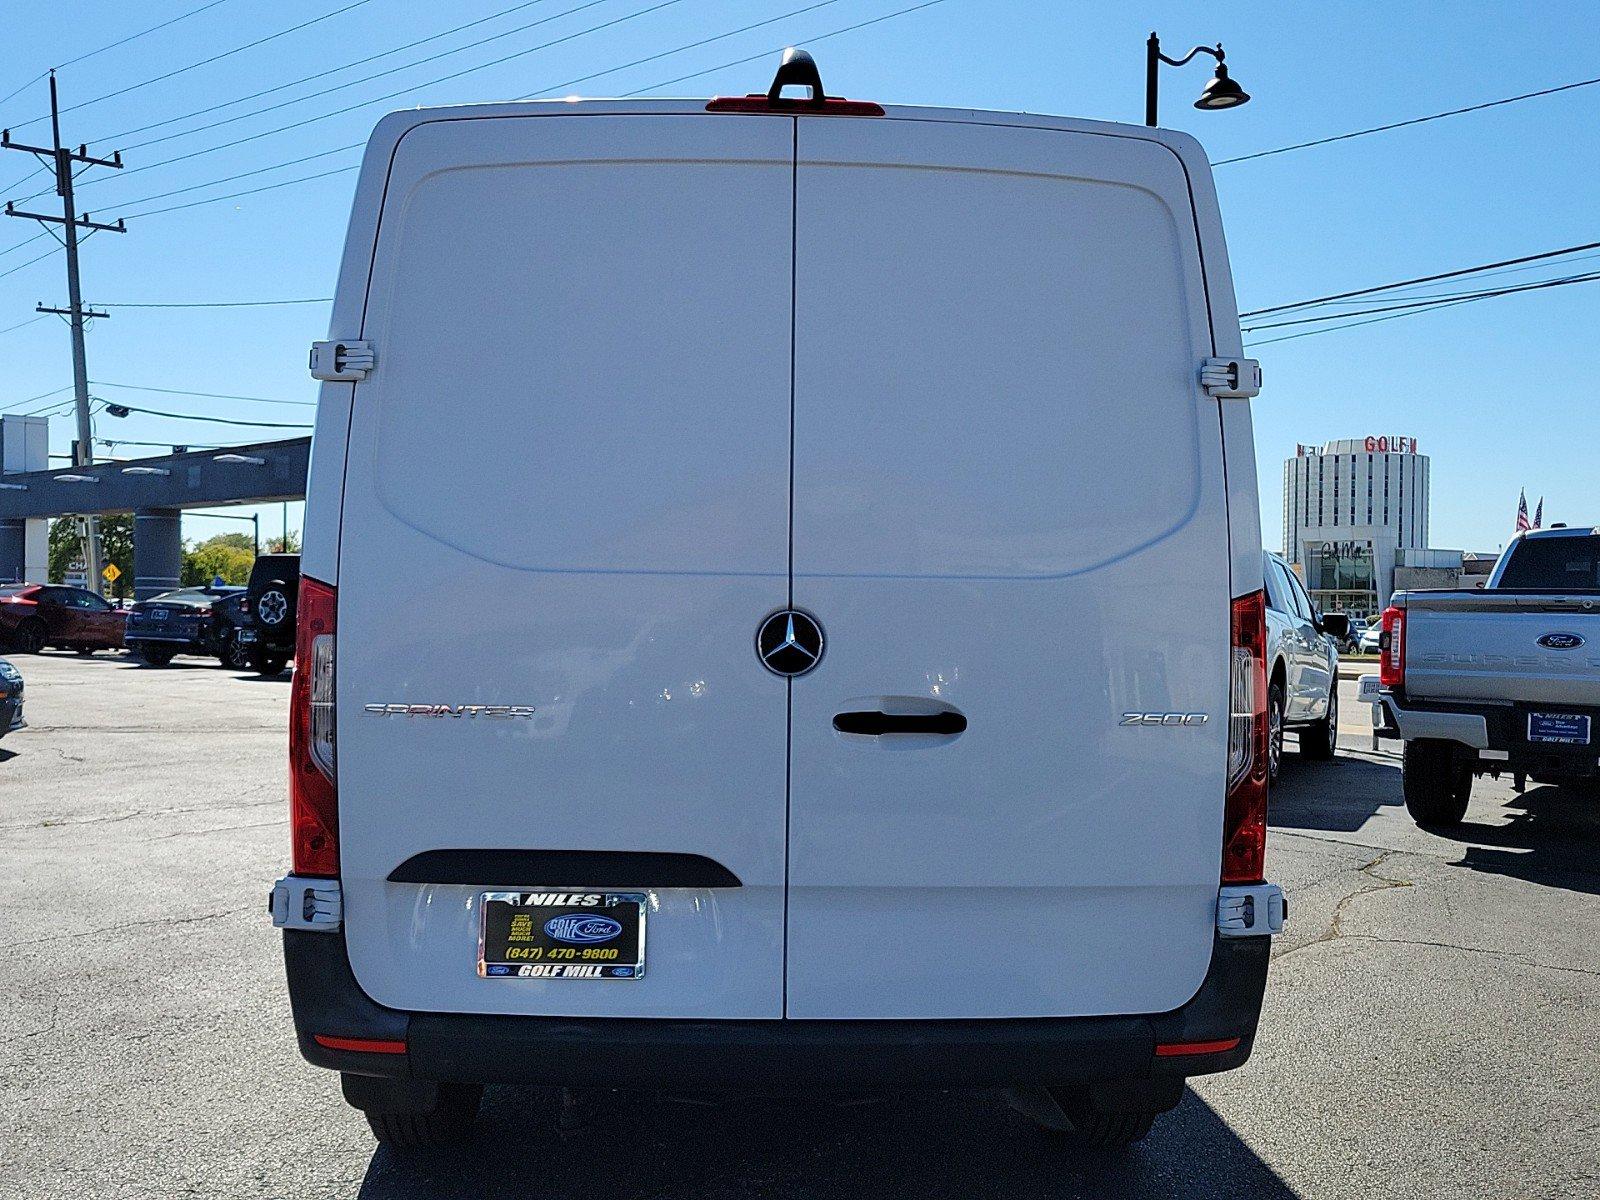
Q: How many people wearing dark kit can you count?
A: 0